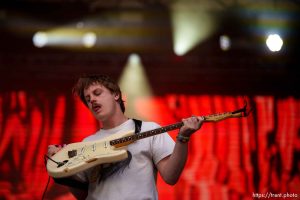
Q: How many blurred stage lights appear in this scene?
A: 6